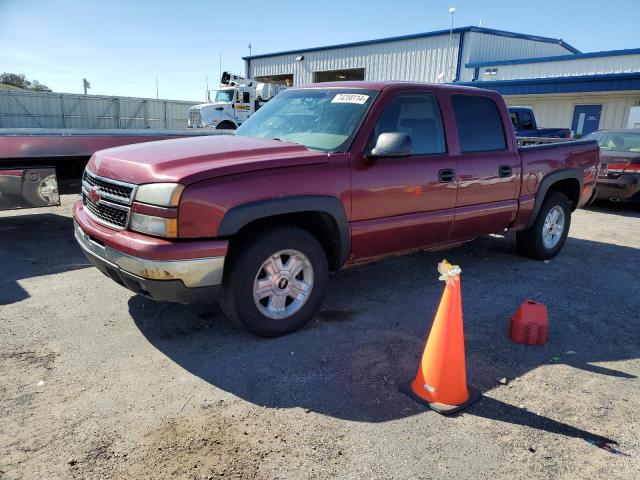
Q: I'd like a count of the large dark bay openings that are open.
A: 2